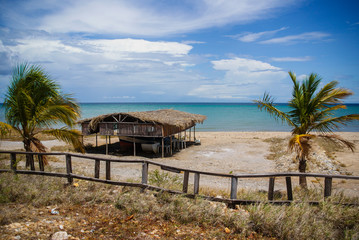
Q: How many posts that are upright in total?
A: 13